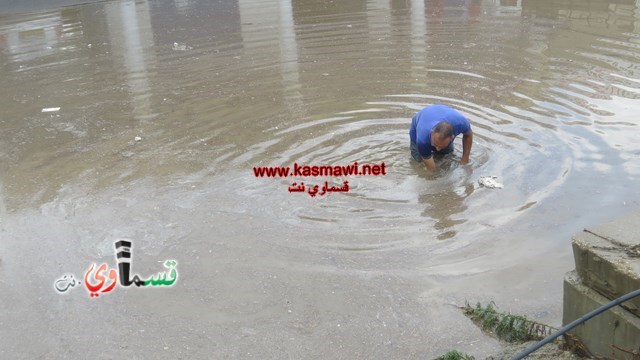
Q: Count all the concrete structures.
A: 1